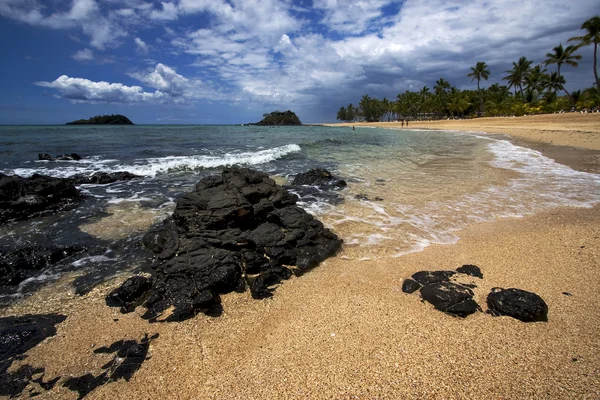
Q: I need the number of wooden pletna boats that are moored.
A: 0